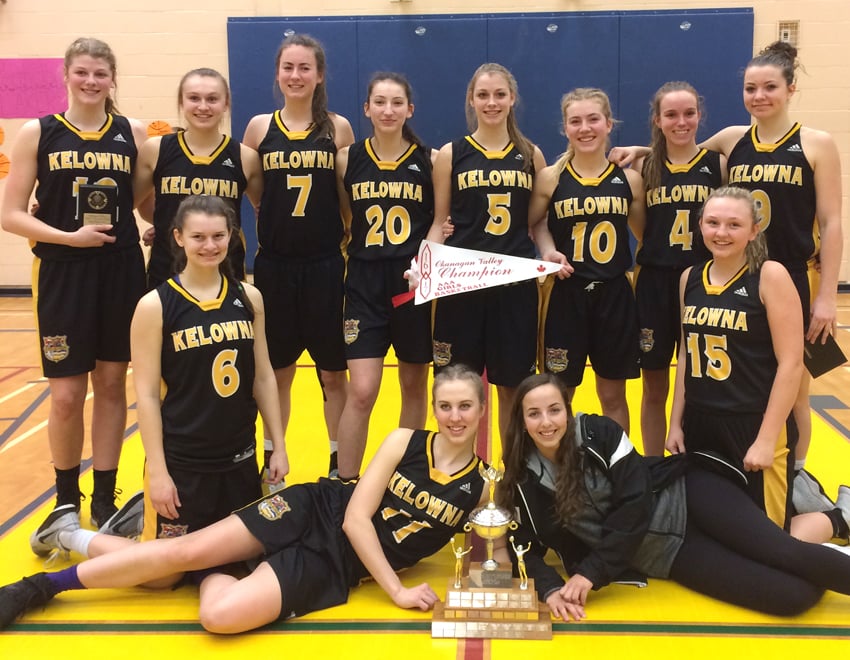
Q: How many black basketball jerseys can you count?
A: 11